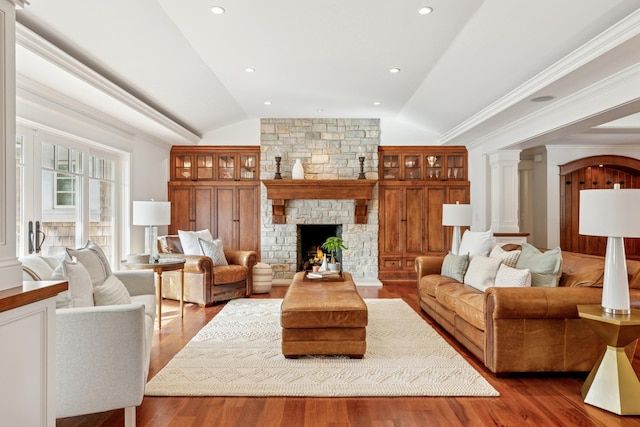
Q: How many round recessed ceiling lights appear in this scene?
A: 6